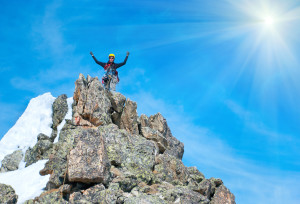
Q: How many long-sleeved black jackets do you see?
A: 1